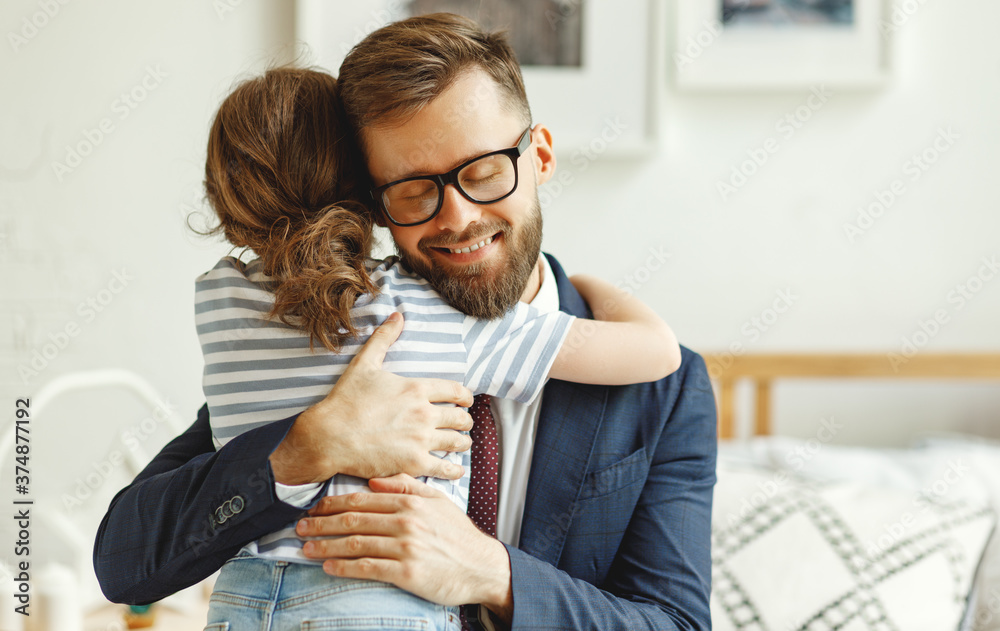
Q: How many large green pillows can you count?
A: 0